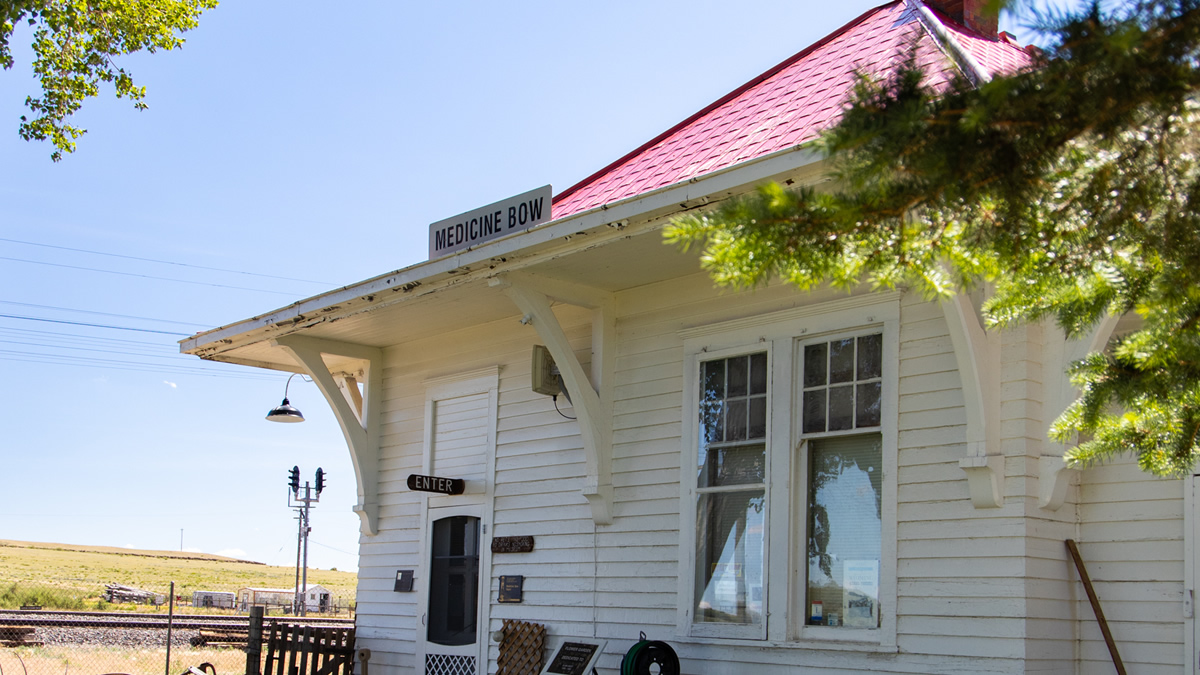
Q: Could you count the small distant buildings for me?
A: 3